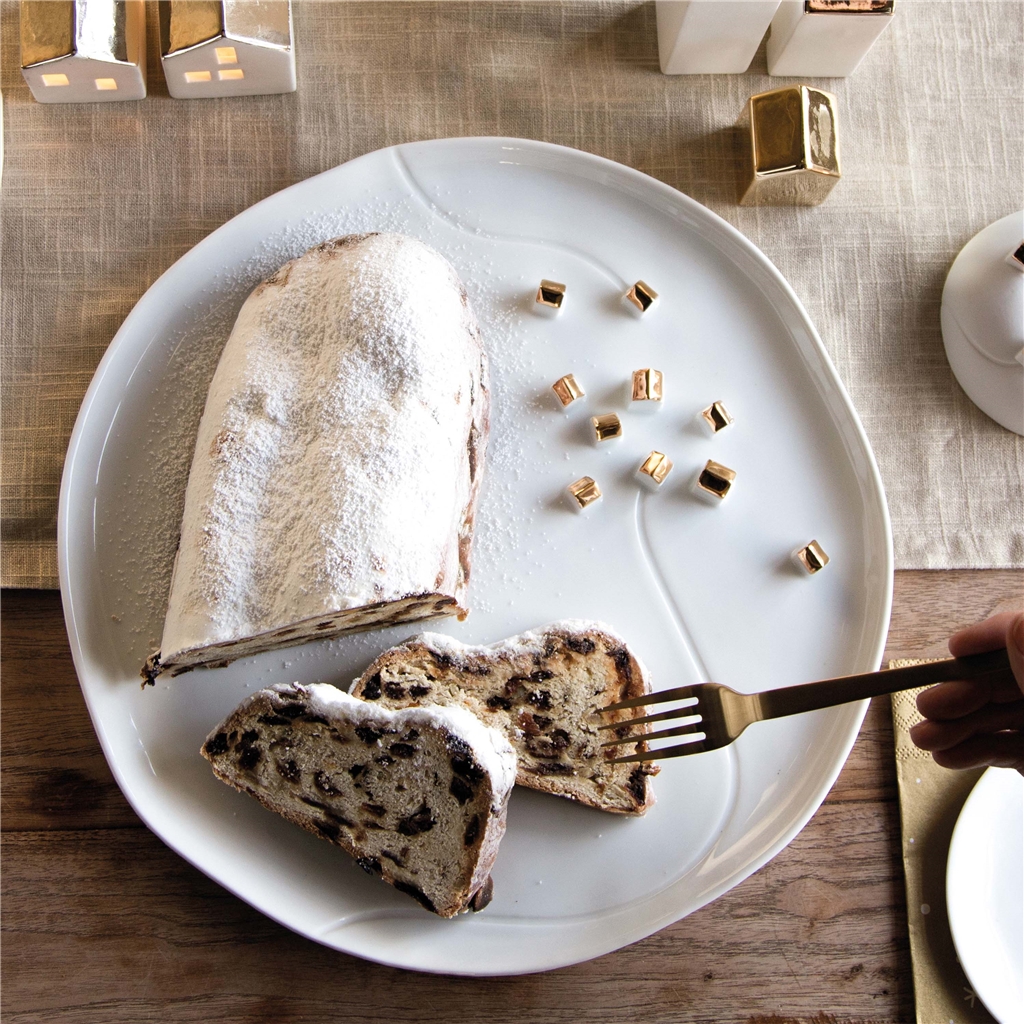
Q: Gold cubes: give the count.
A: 10